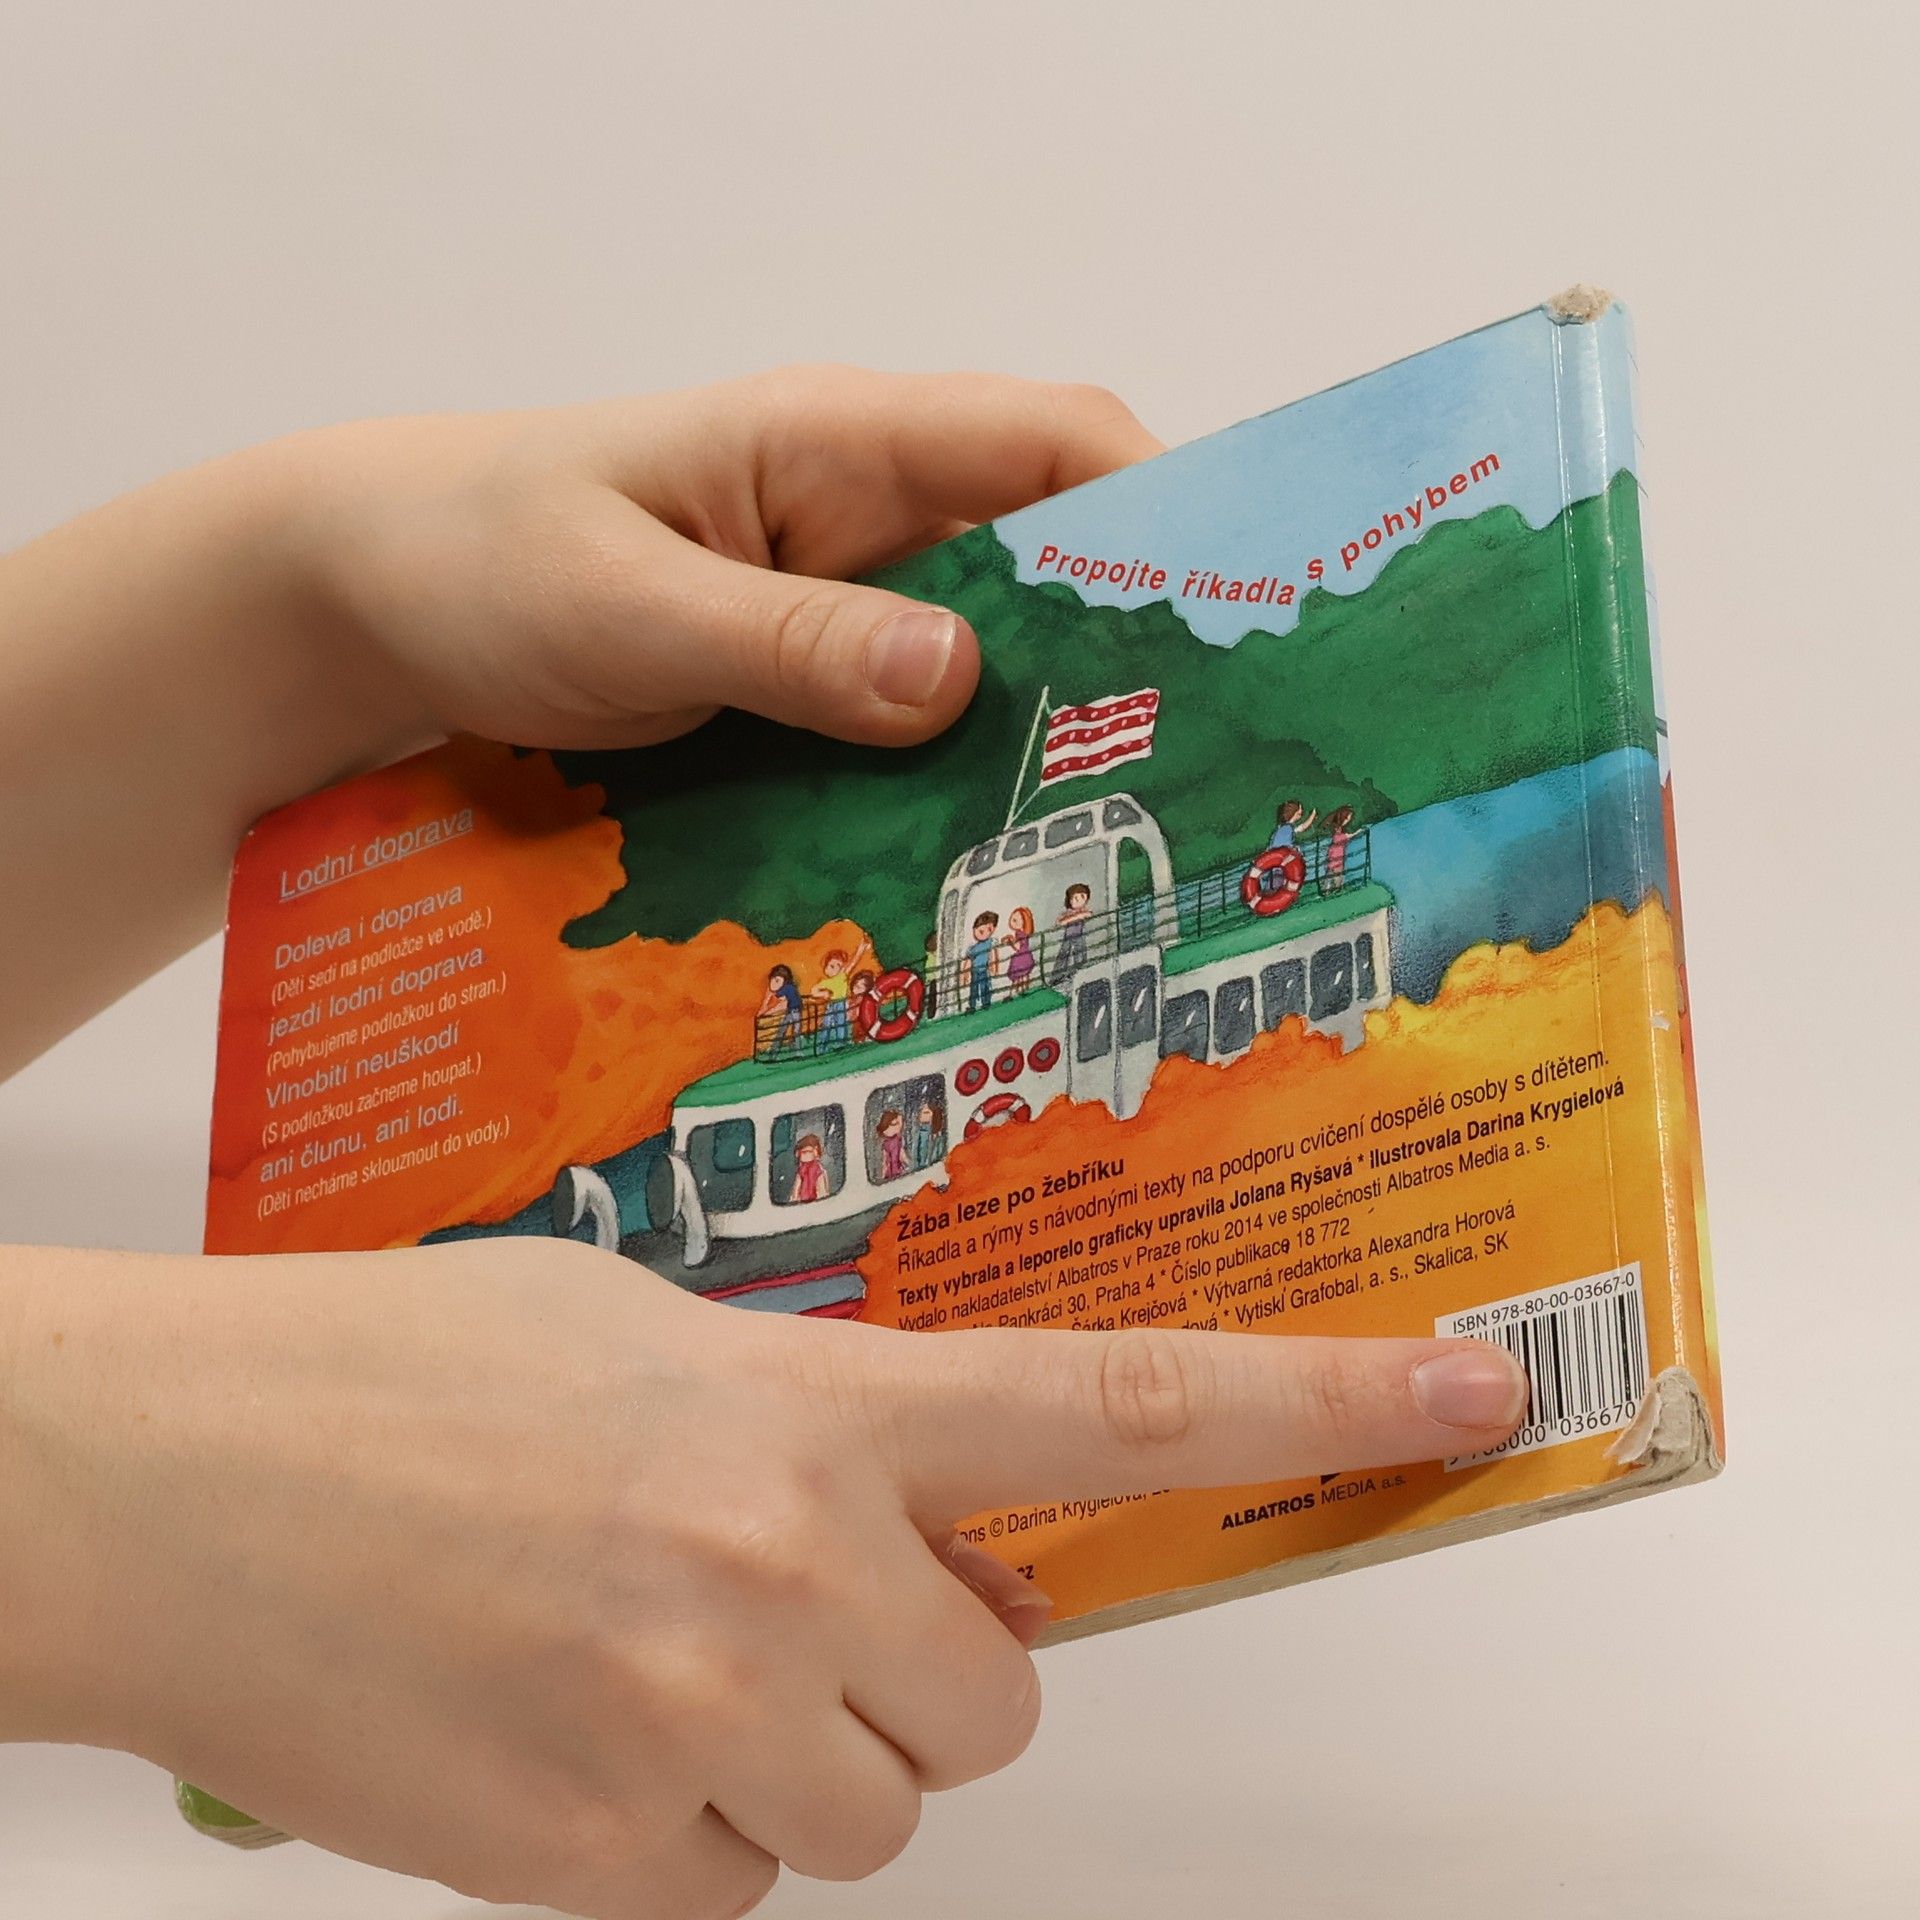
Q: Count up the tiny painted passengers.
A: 12